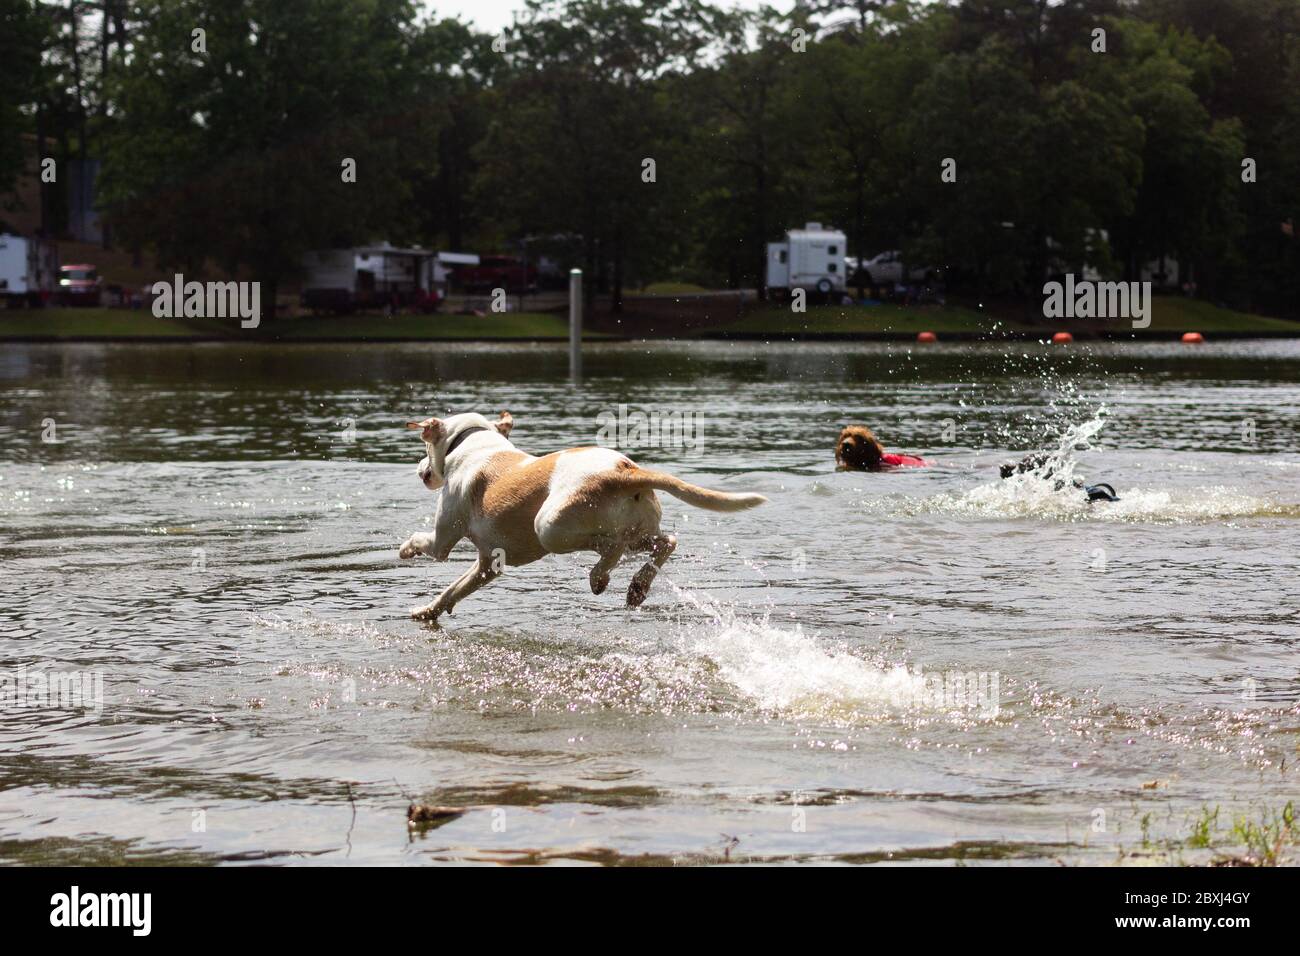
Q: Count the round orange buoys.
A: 3